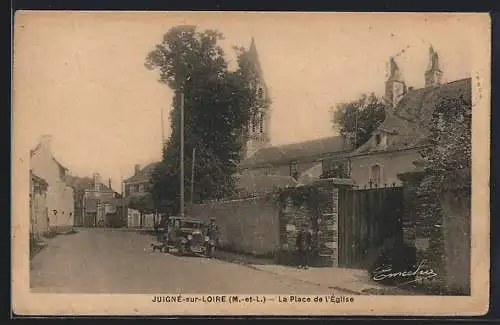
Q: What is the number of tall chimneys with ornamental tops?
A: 2